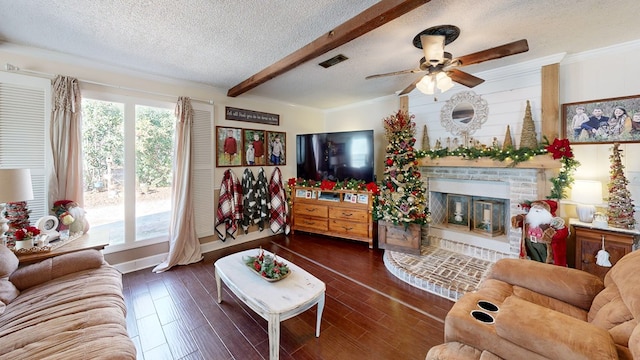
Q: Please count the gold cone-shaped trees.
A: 3